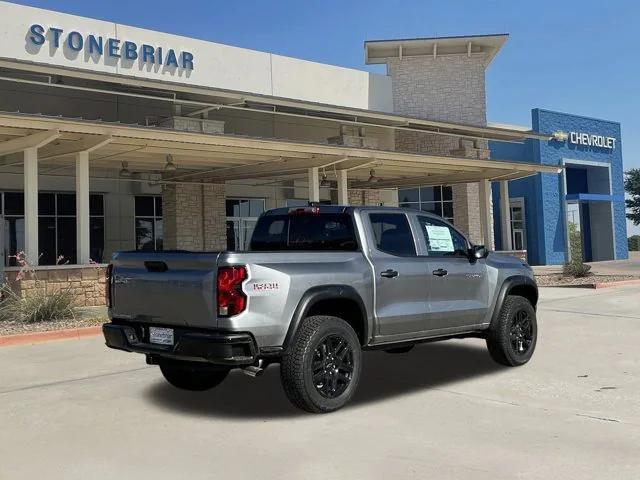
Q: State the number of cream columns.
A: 6